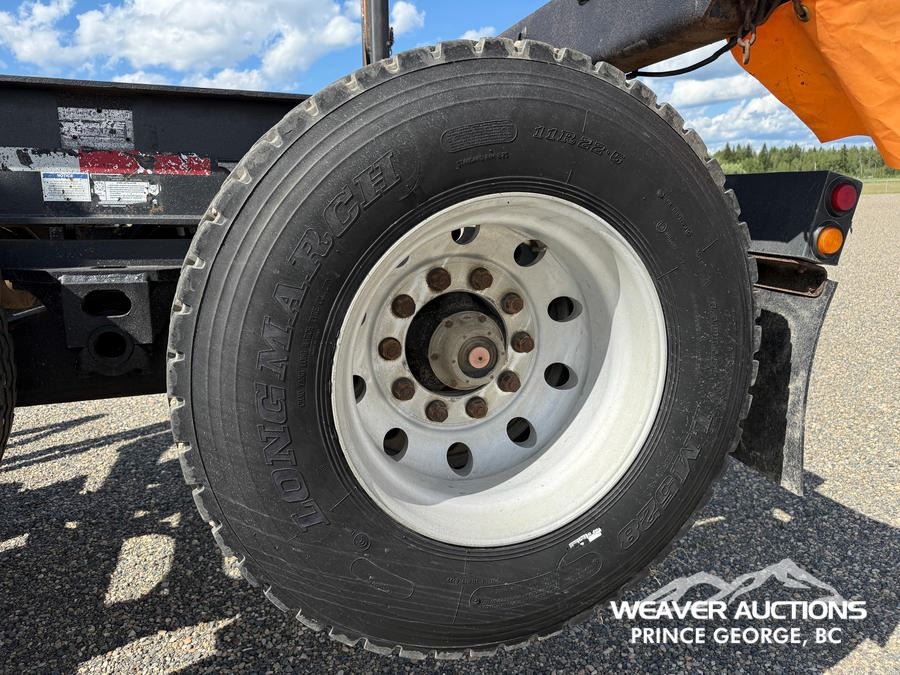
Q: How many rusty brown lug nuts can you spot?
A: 10